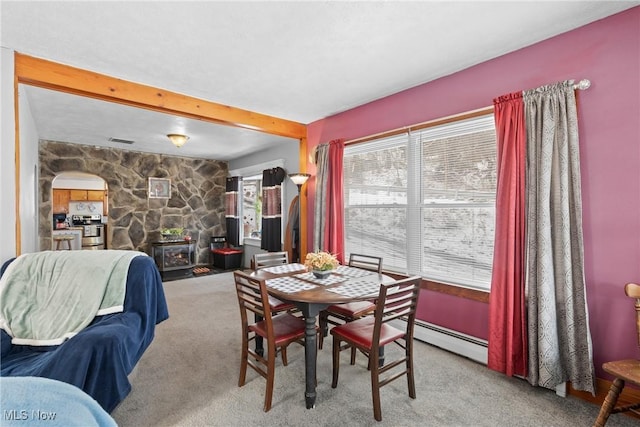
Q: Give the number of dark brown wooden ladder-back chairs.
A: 4